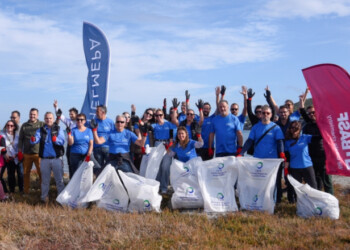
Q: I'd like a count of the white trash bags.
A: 8